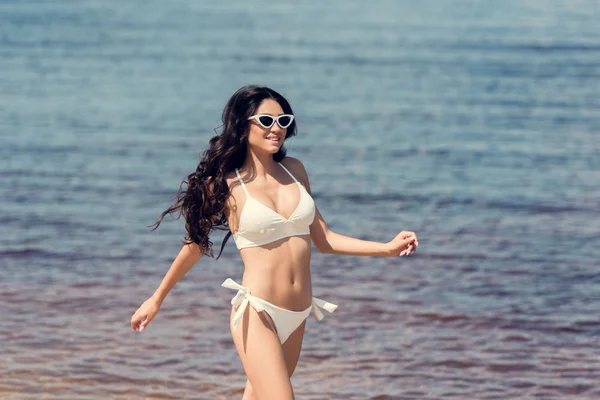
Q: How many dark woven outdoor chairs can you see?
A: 0